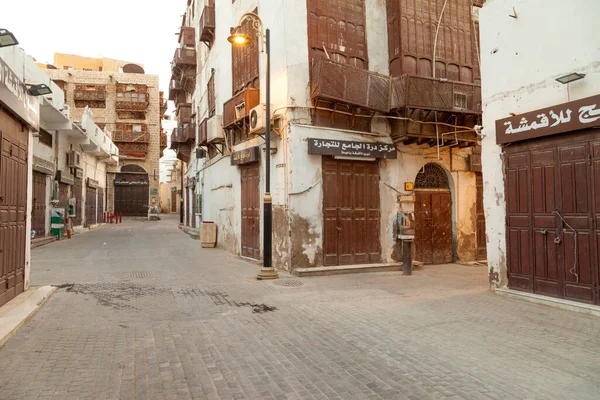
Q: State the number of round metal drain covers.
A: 2